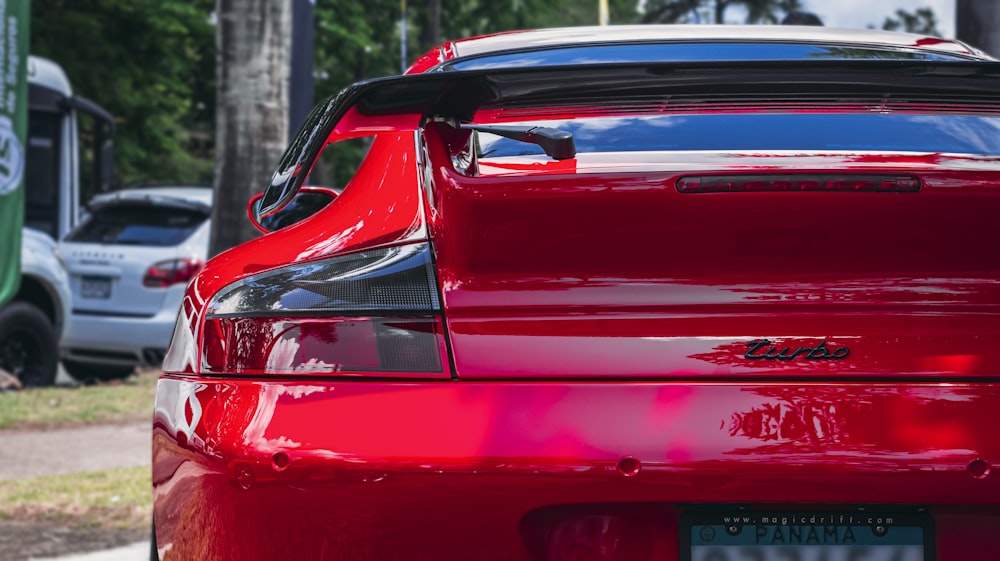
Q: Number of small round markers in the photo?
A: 3